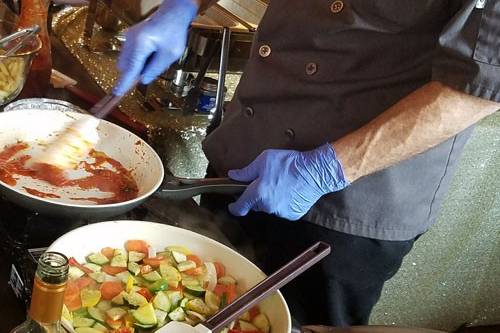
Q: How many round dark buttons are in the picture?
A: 5